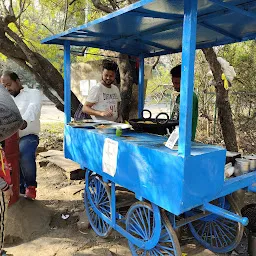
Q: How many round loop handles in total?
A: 2